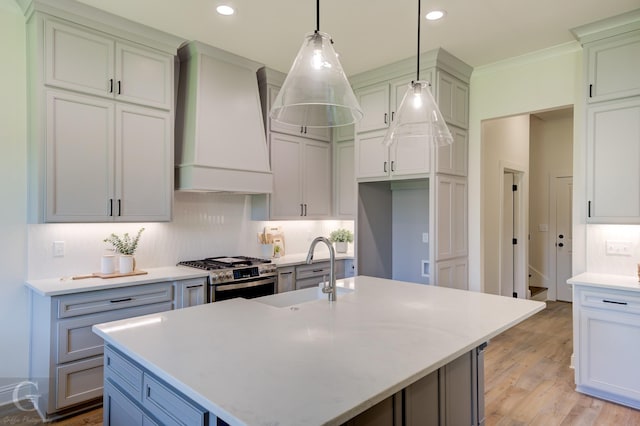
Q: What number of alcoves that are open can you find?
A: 1